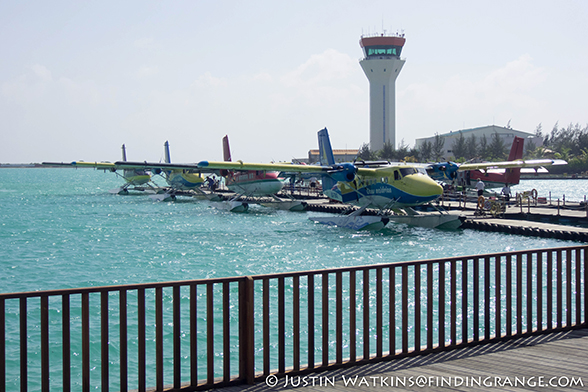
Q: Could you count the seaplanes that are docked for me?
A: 5